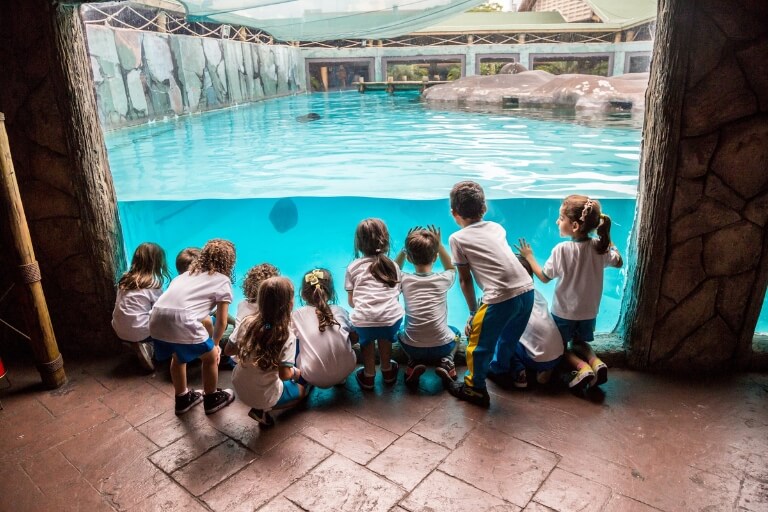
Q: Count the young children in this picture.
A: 11